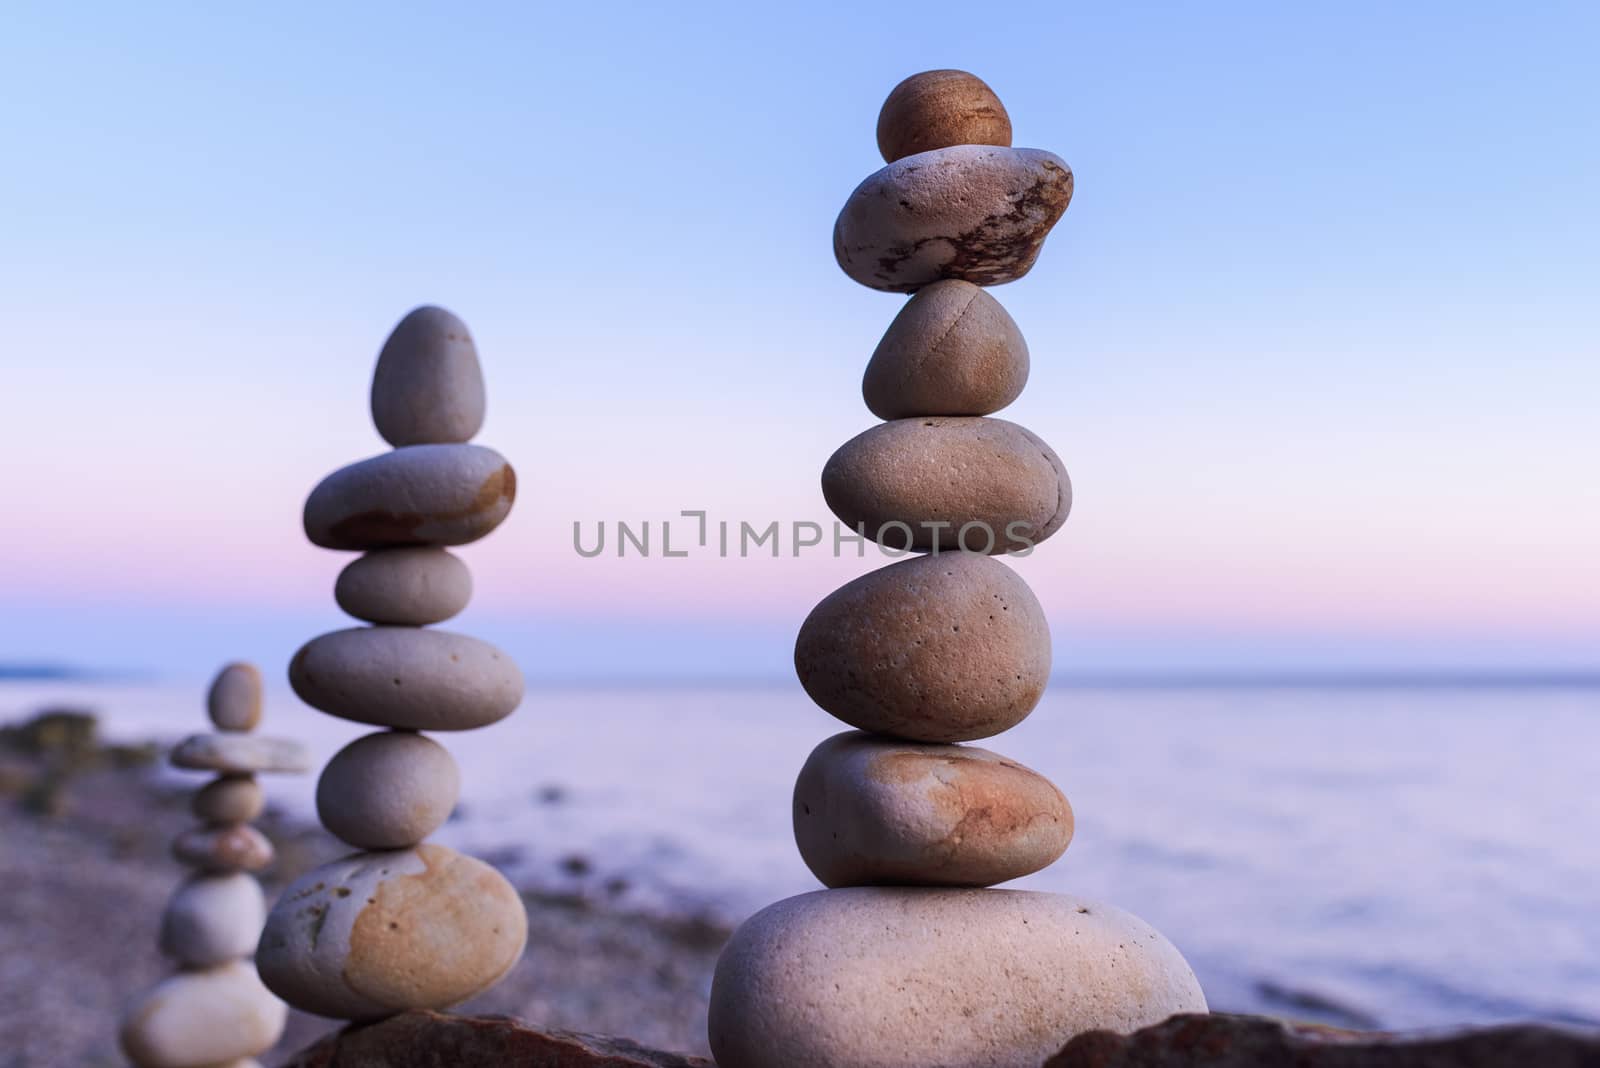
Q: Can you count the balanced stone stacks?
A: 3